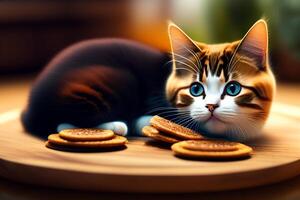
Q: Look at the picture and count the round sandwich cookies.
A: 5